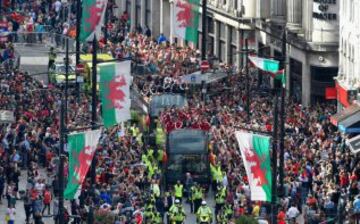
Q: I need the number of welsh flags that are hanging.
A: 6